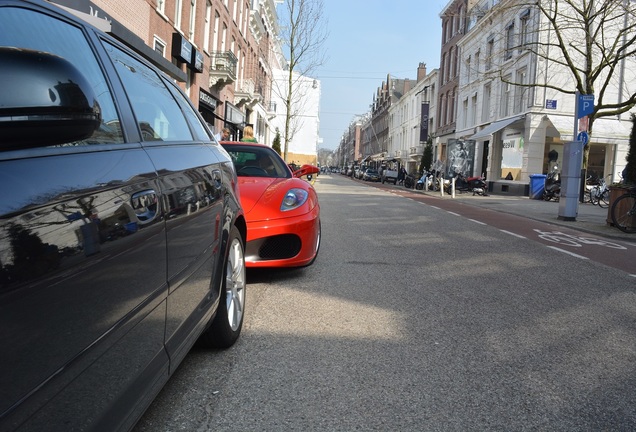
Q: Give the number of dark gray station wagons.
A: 1